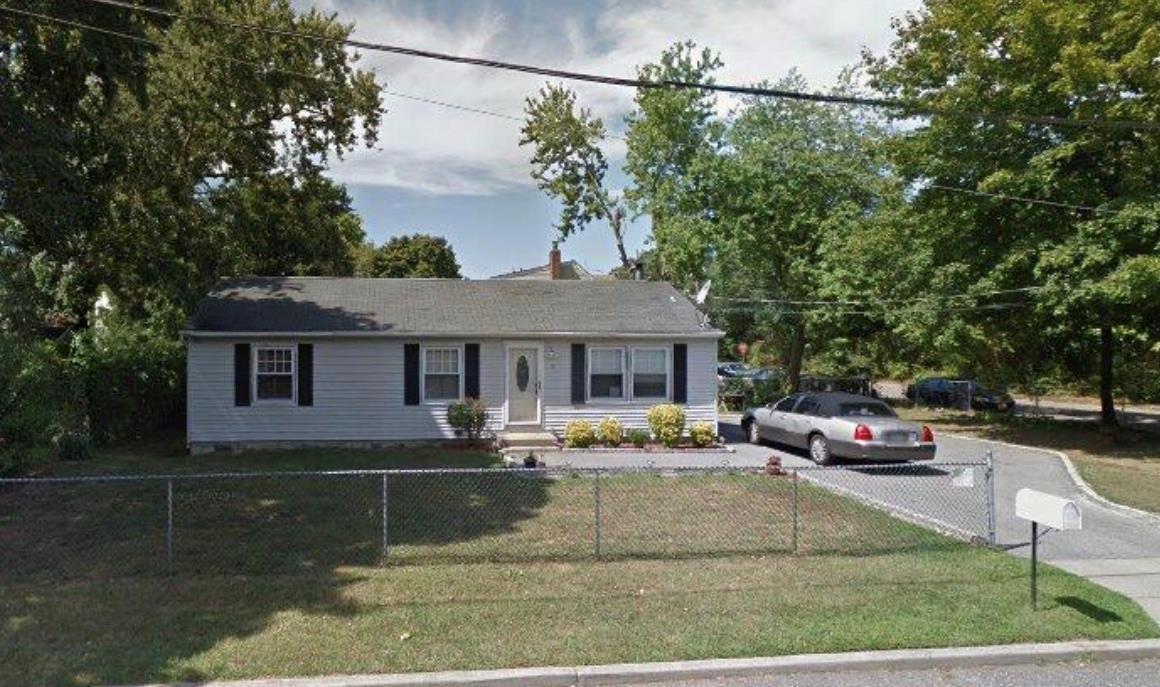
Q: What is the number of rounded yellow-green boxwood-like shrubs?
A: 4